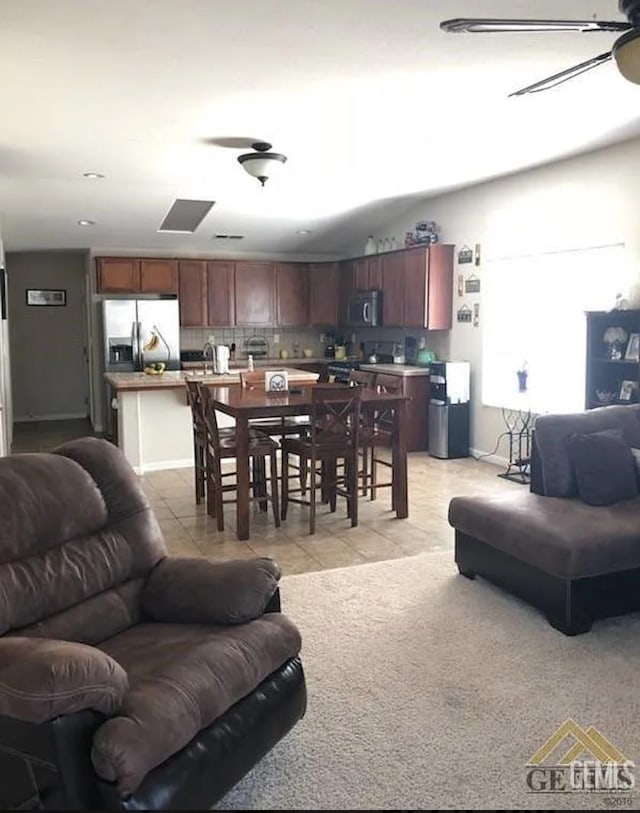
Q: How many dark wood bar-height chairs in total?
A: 6